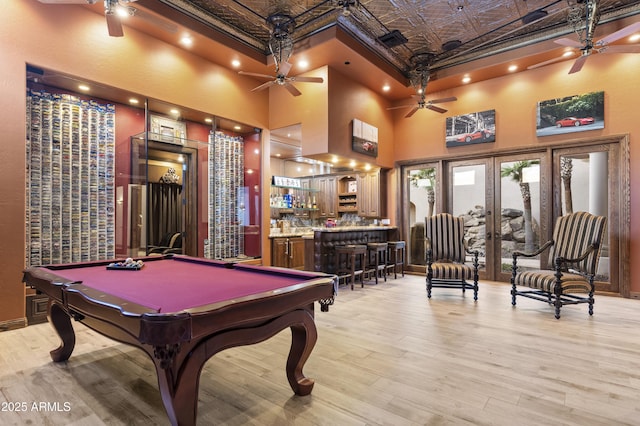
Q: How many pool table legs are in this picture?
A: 3